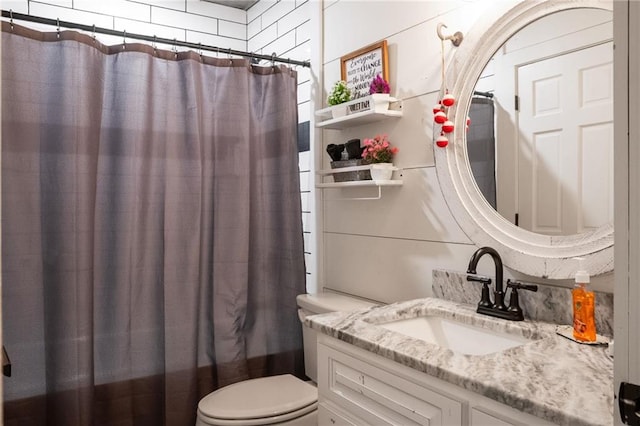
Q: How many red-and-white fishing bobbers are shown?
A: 5